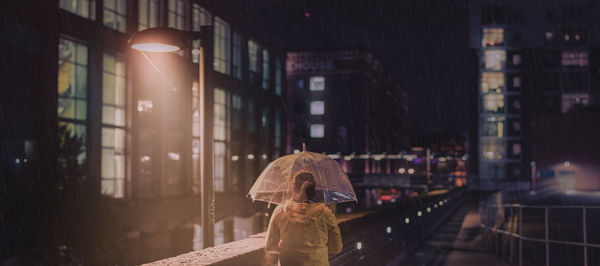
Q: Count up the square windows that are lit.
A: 3